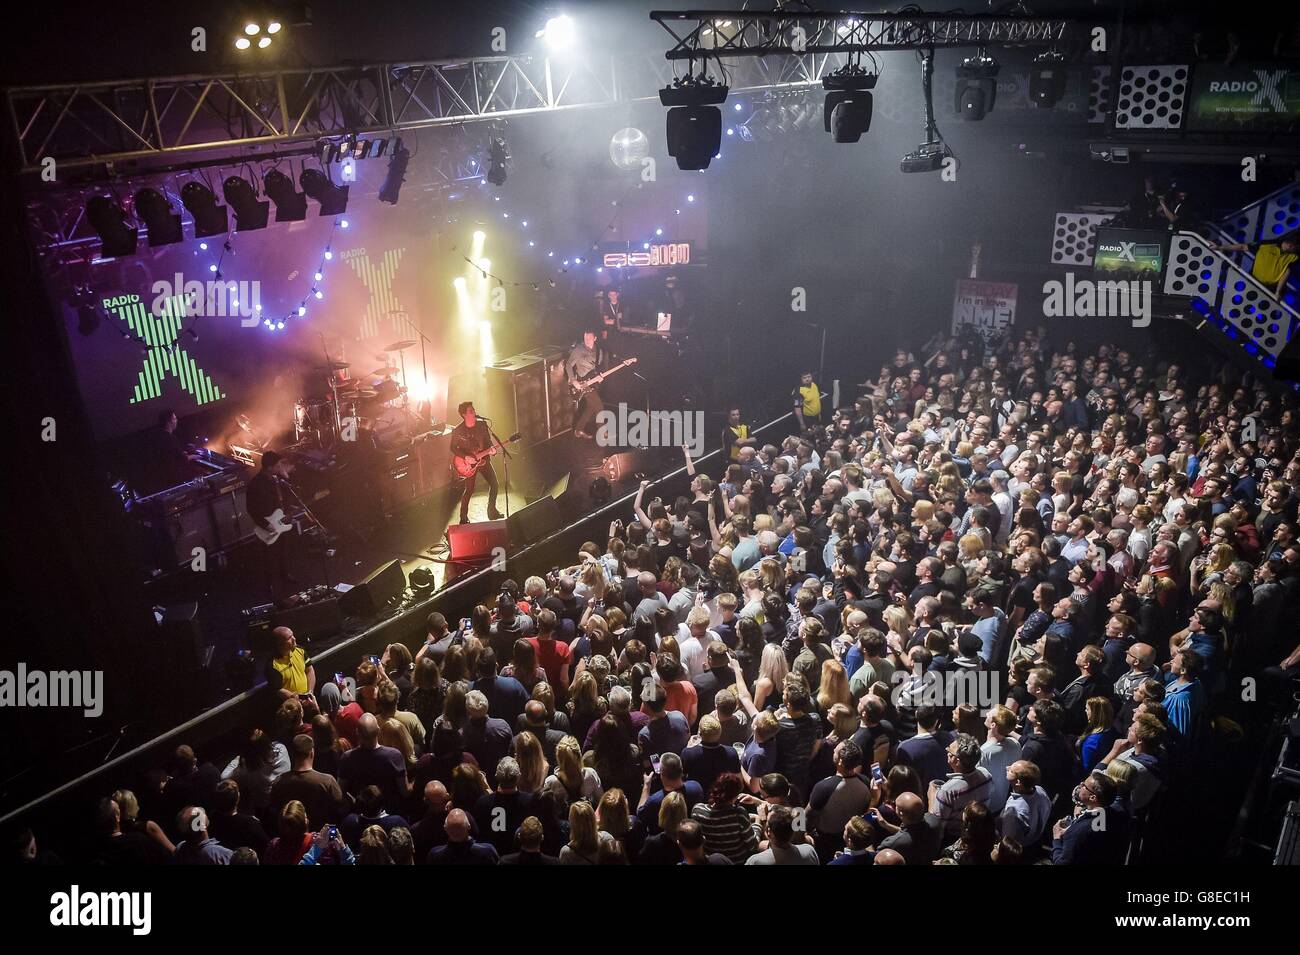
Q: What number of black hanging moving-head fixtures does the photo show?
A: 4